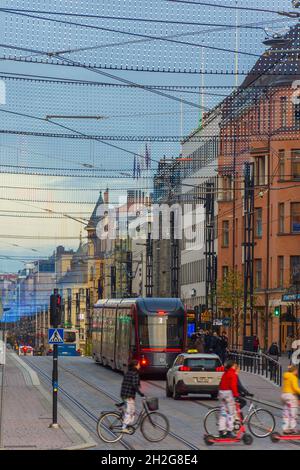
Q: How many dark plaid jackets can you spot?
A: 1